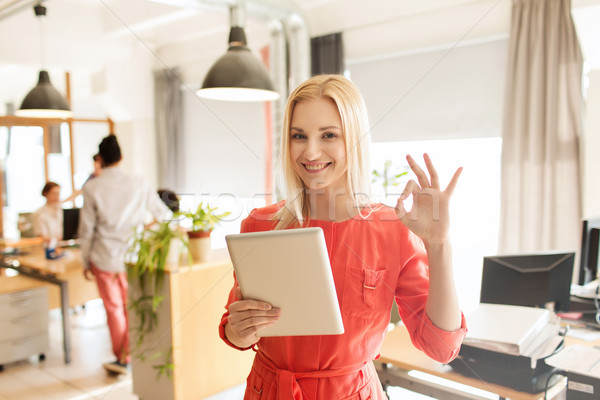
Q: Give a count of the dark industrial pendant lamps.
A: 2